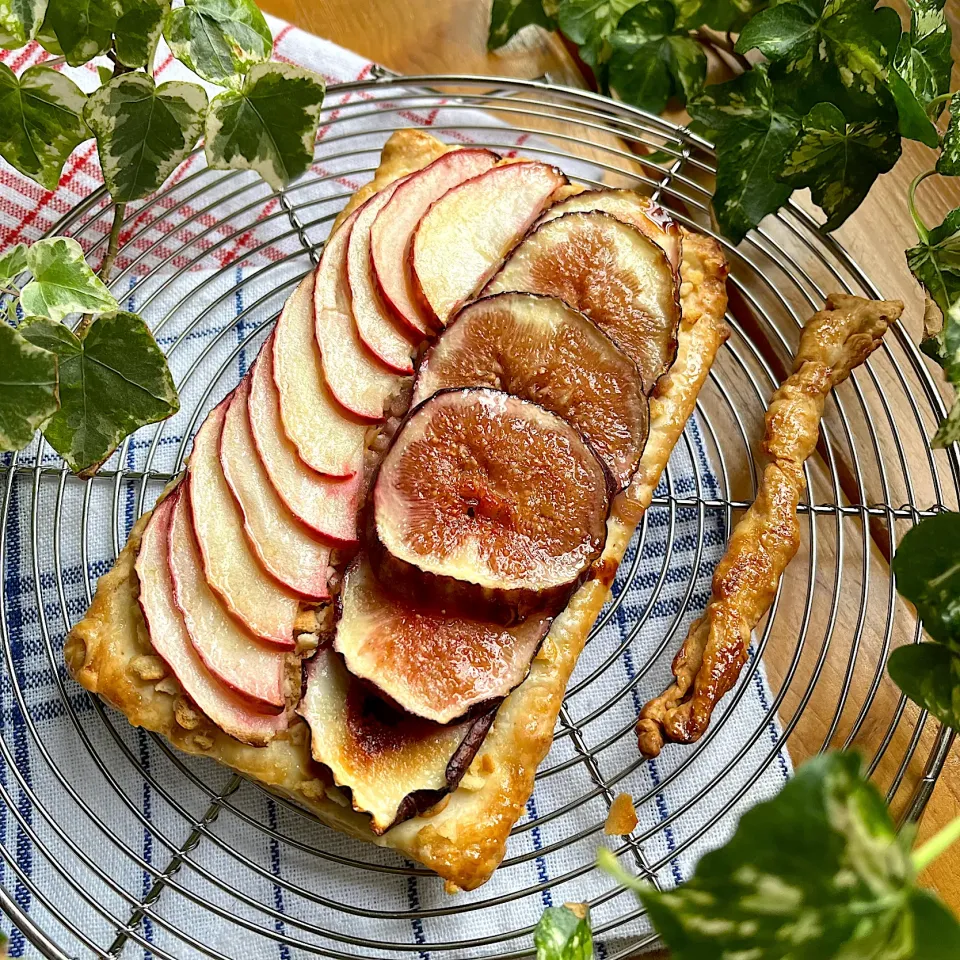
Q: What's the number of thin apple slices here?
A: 10